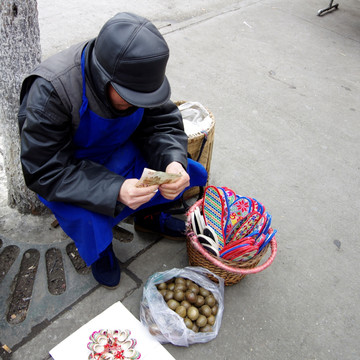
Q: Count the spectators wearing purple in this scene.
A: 0